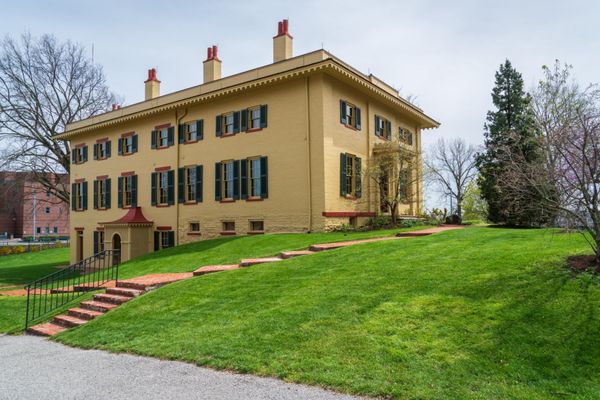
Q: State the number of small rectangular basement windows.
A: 3